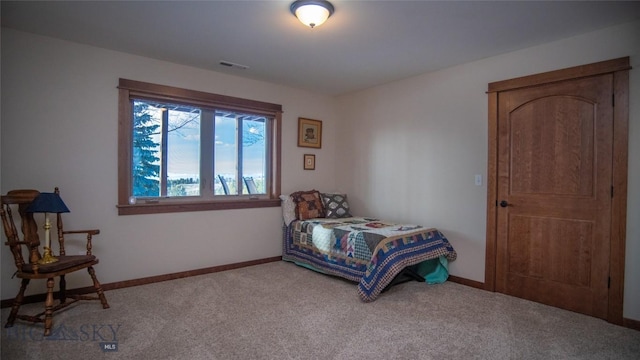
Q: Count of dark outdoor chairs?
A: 2